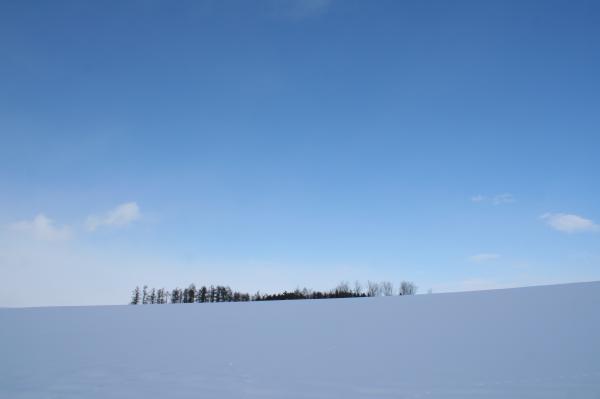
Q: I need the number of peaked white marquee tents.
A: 0